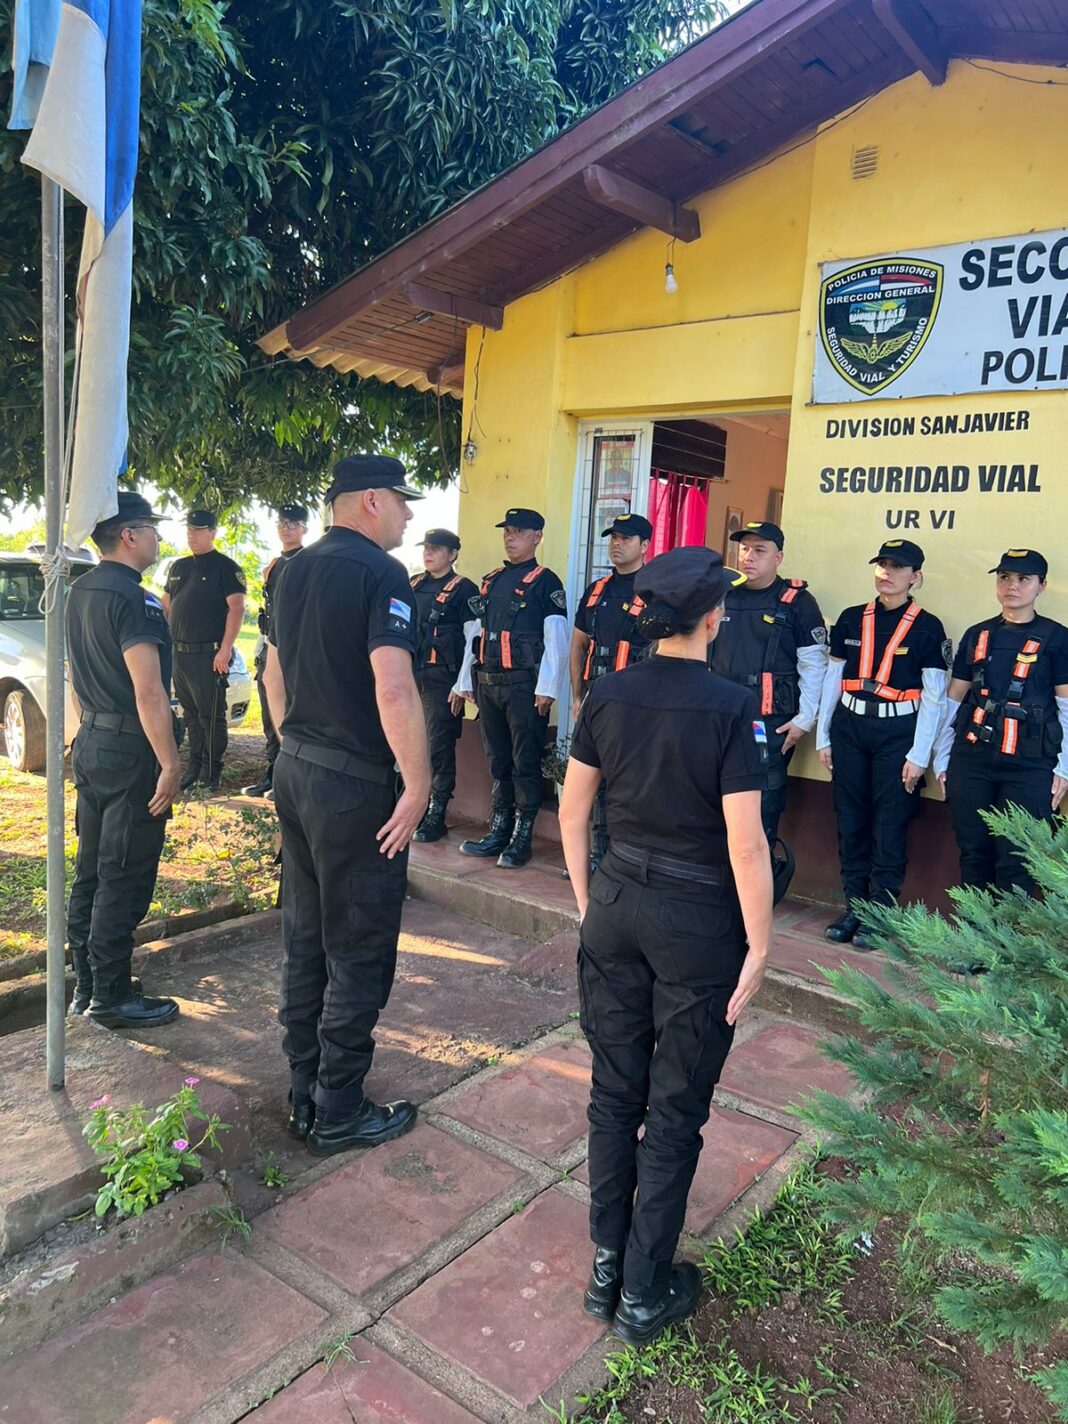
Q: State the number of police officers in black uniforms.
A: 11